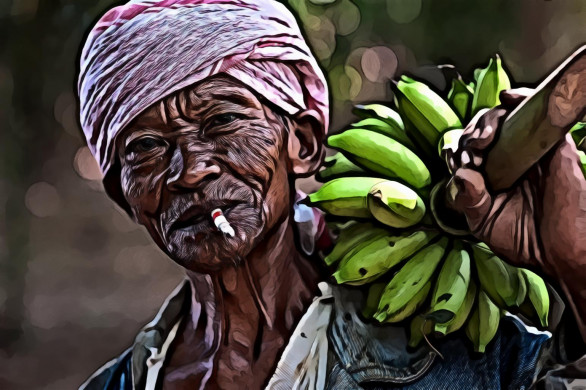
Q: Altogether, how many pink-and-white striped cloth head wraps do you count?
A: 1